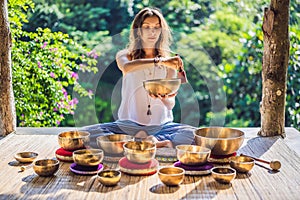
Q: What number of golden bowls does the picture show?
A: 13